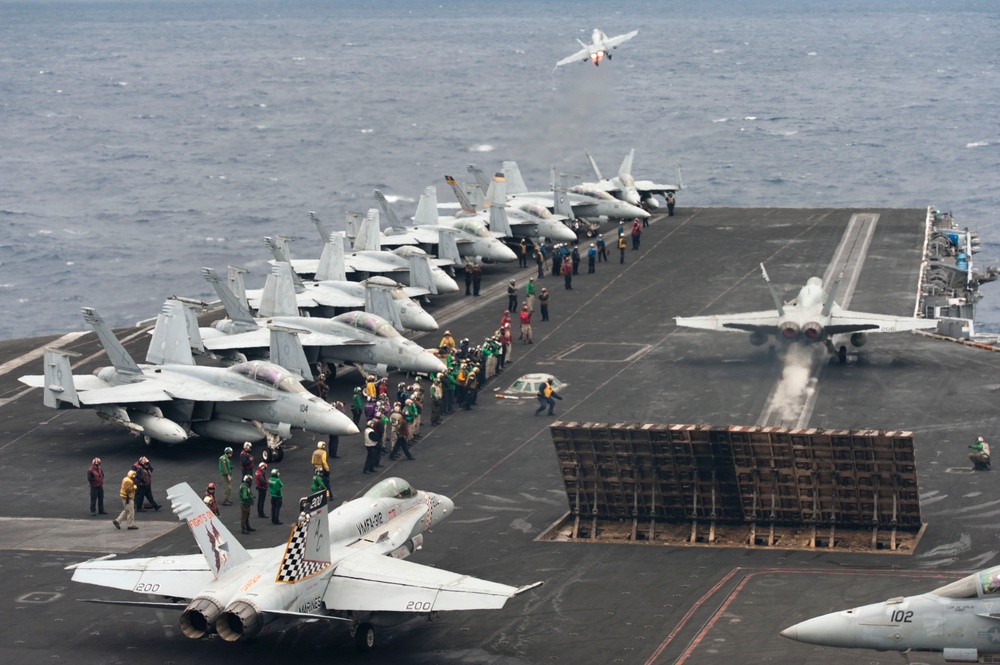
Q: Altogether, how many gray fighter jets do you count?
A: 12